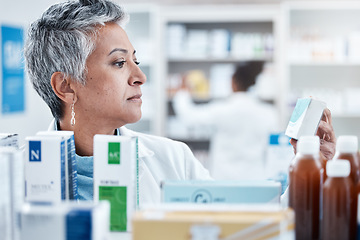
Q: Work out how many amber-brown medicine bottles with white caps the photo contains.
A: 3